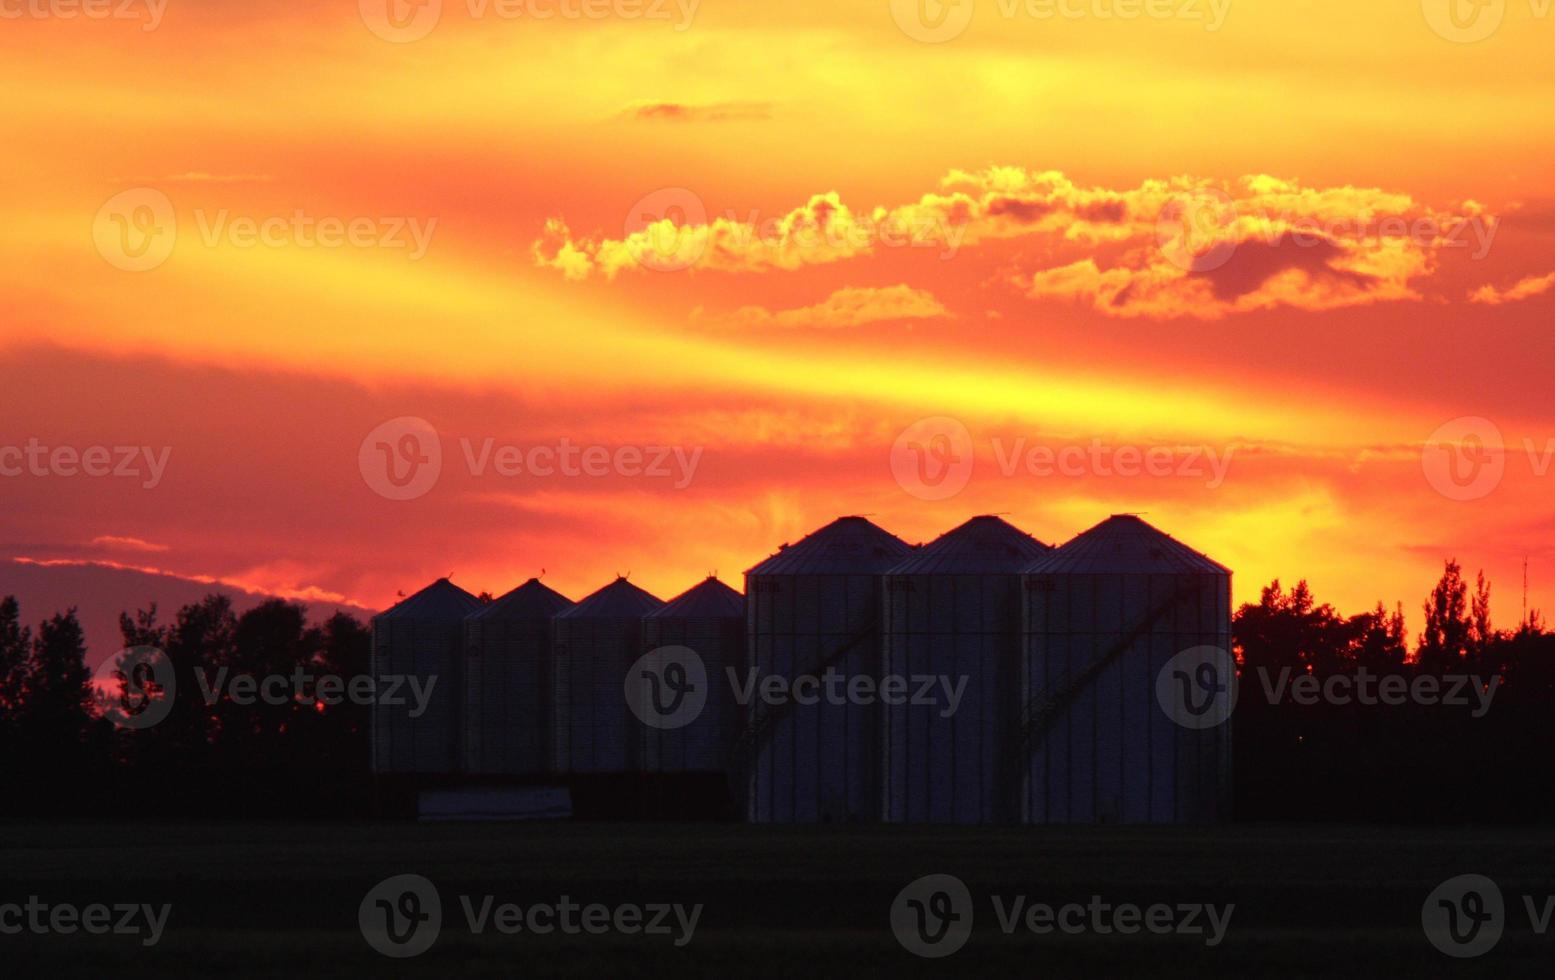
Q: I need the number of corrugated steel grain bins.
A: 7